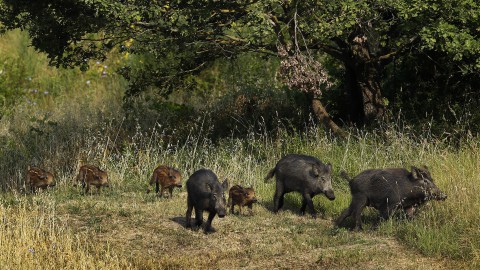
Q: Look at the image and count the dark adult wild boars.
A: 3